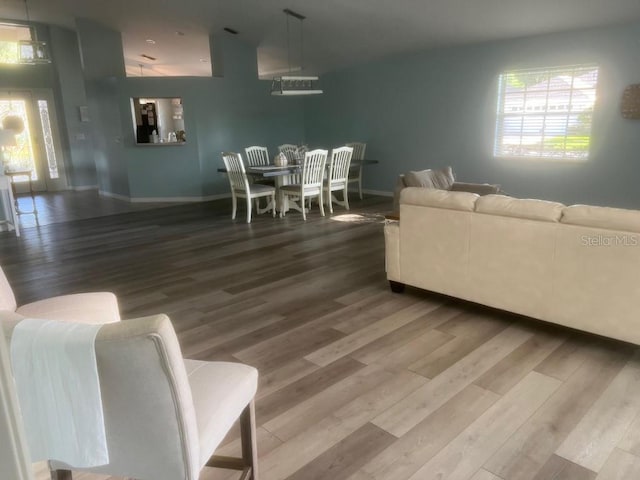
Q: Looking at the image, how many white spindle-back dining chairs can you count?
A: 6